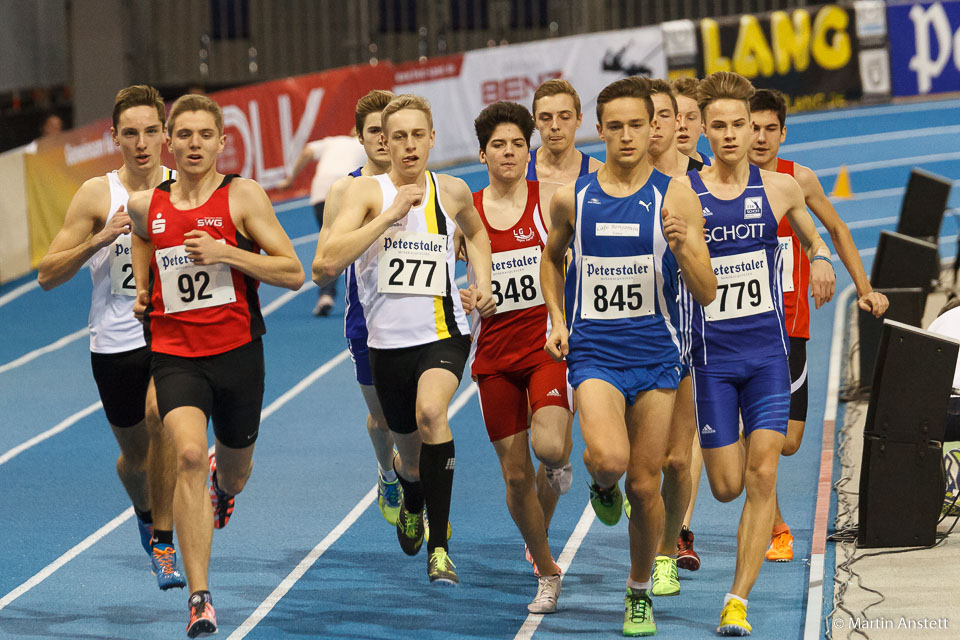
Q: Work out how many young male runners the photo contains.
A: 11